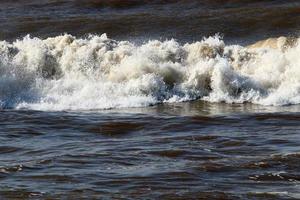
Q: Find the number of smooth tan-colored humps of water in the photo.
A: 1